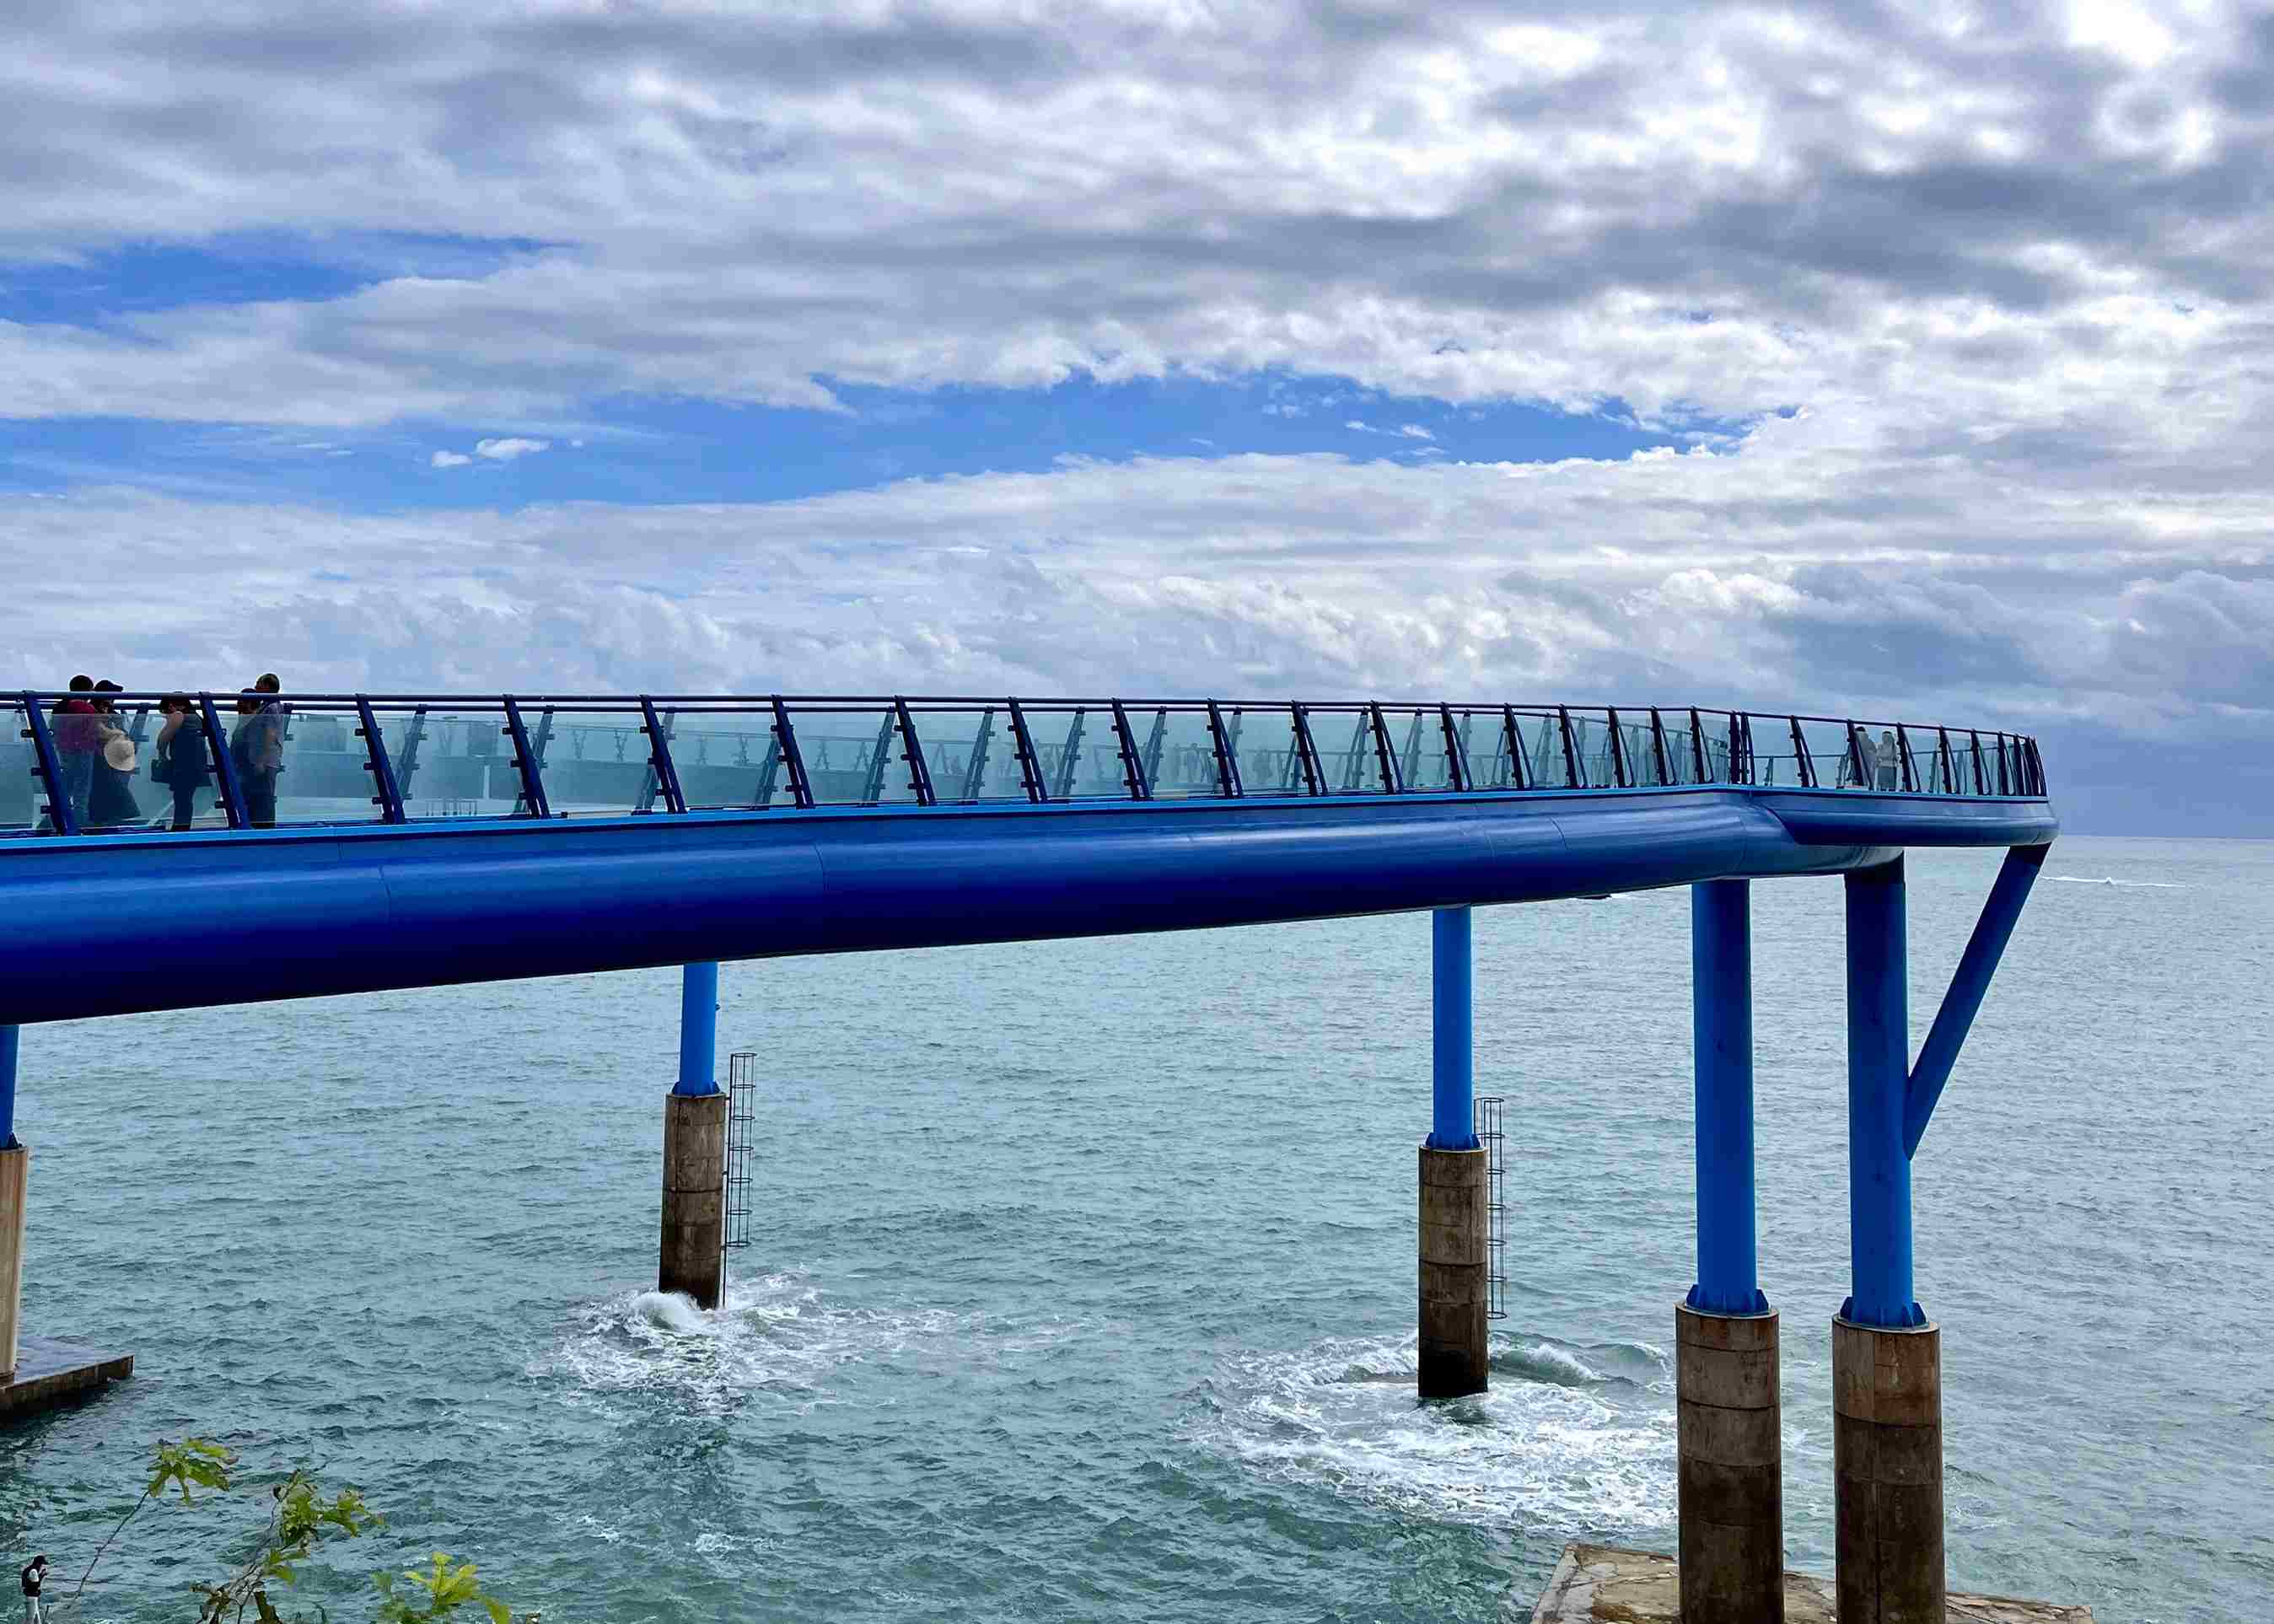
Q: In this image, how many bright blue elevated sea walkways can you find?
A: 1